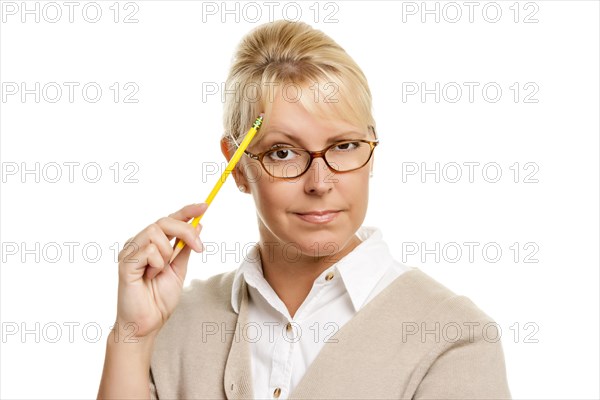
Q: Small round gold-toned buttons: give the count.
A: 3